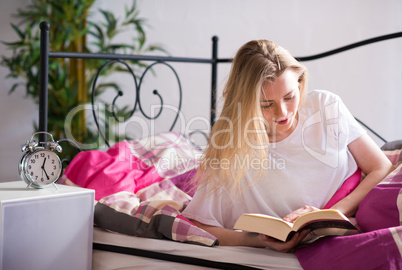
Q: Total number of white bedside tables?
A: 1